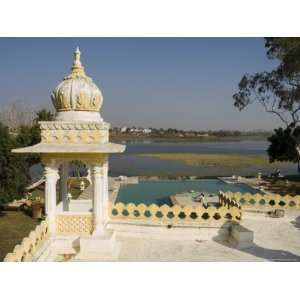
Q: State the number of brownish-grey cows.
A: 0